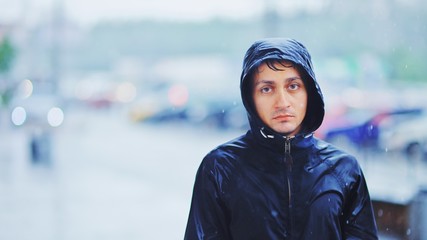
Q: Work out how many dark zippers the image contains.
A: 1